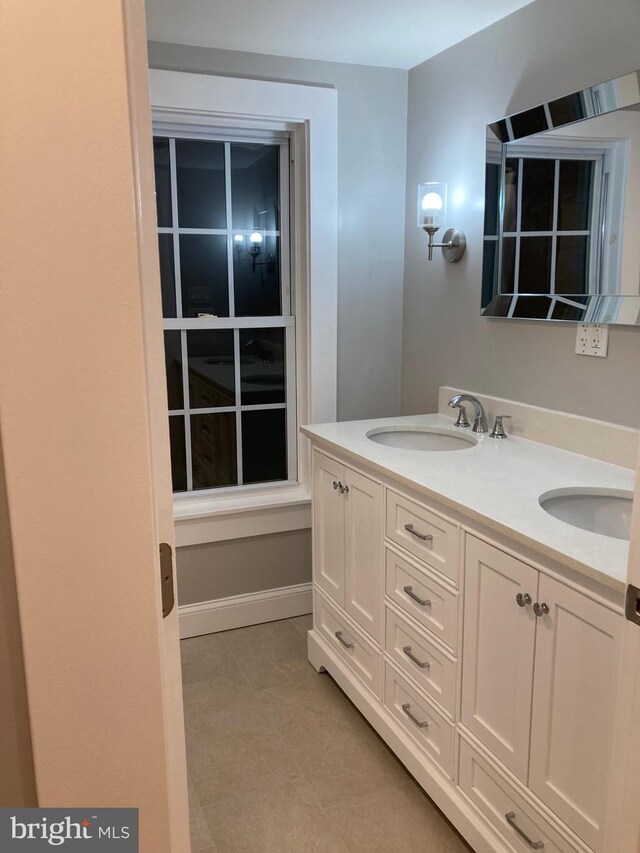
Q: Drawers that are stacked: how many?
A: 4